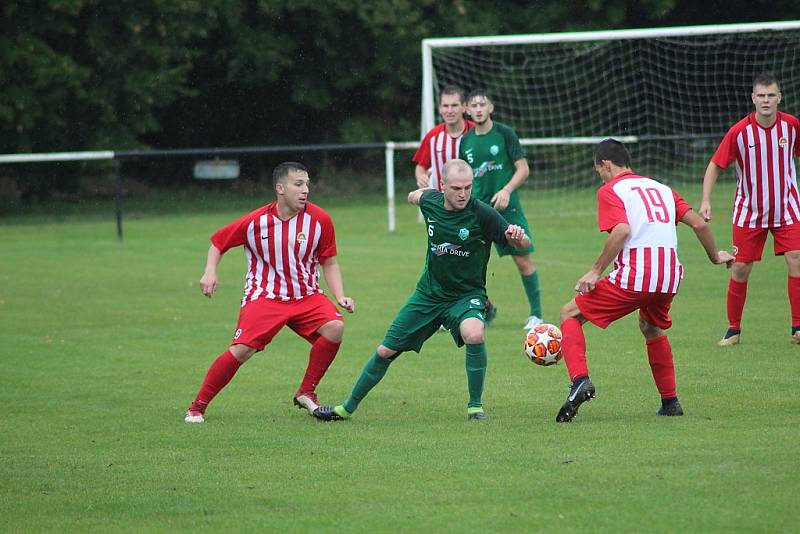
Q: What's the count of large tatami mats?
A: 0